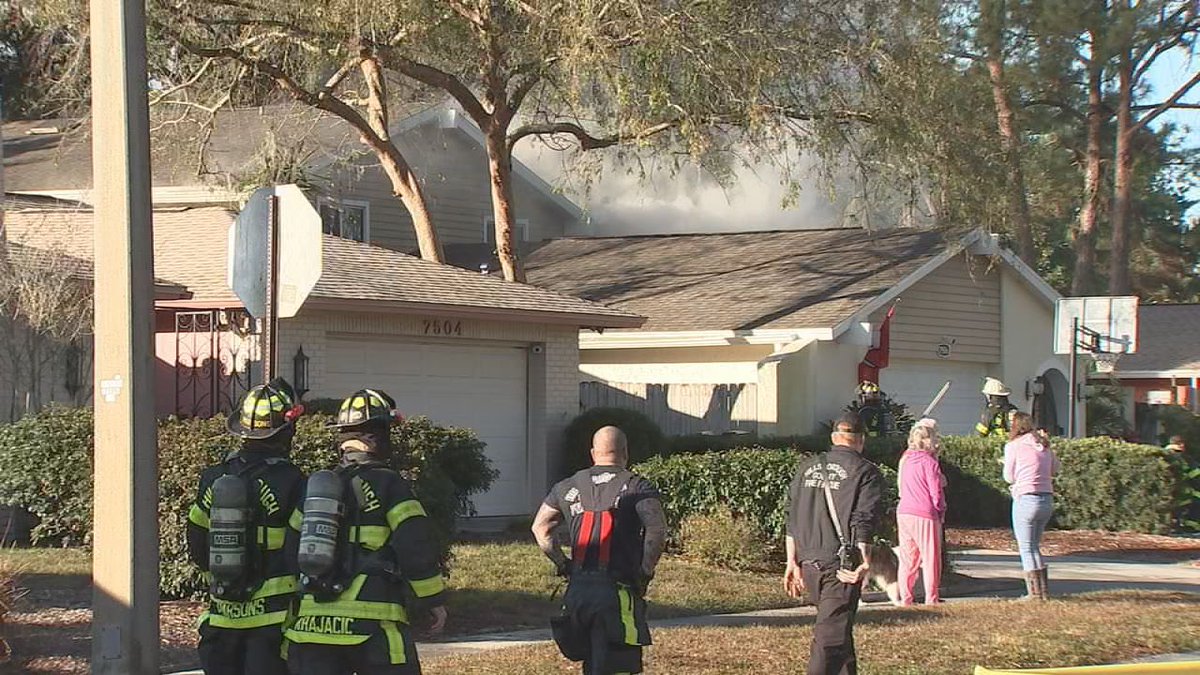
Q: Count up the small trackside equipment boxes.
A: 0